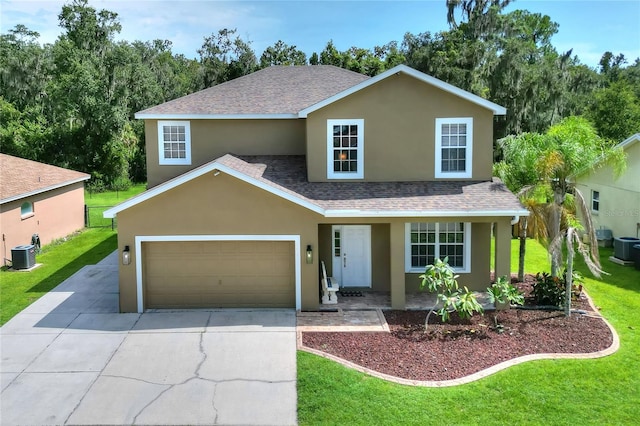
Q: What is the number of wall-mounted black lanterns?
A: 2